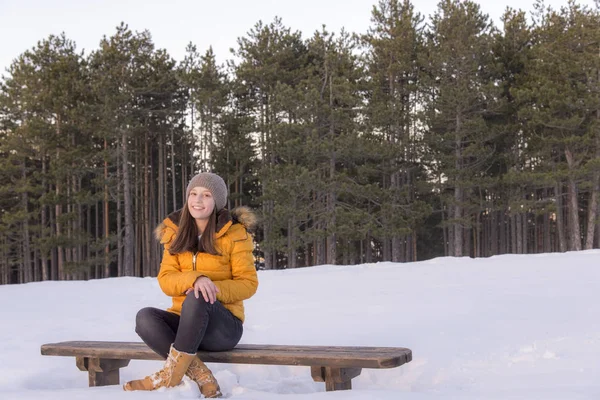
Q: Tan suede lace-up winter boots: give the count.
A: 2